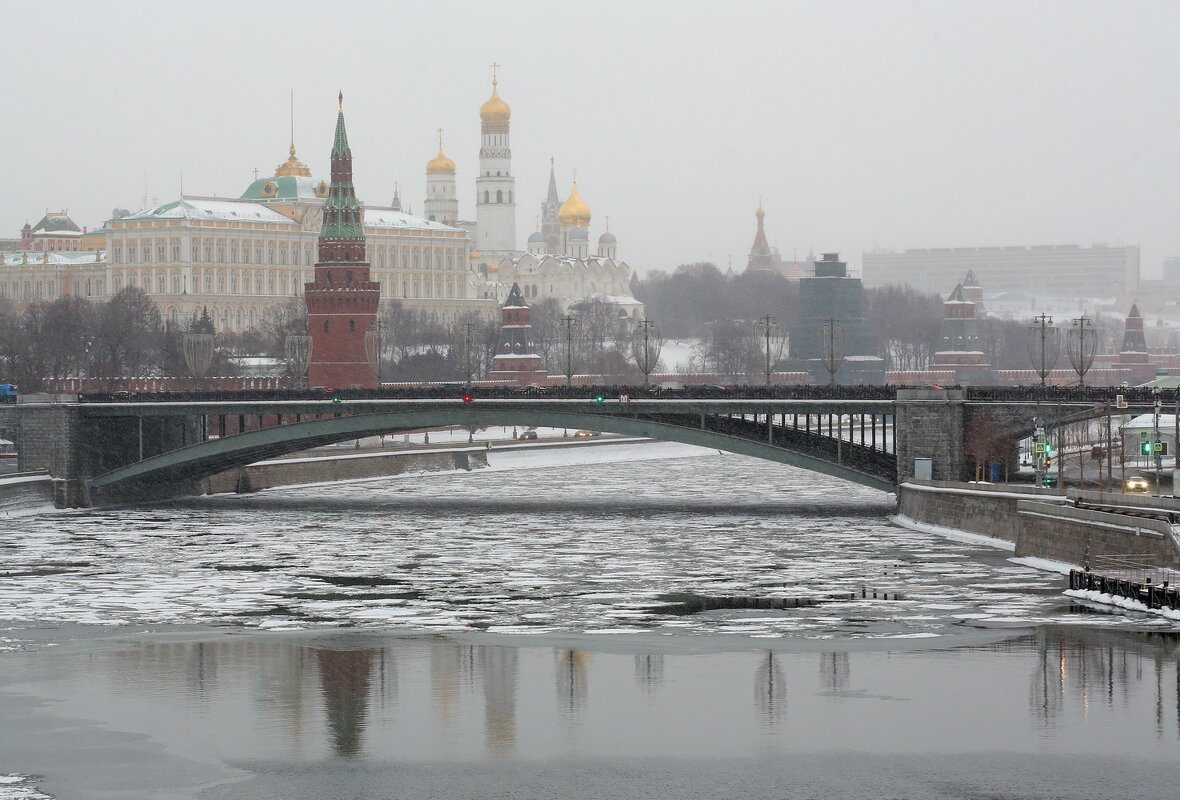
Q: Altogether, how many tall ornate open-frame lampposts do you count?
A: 10